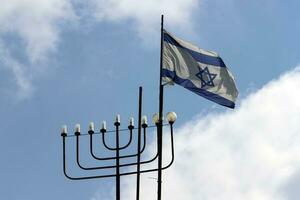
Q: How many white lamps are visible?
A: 9